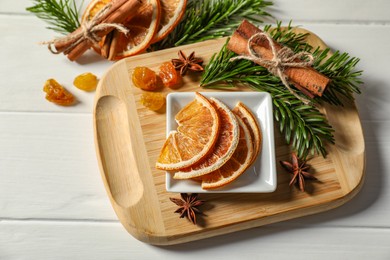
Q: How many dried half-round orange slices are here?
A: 4